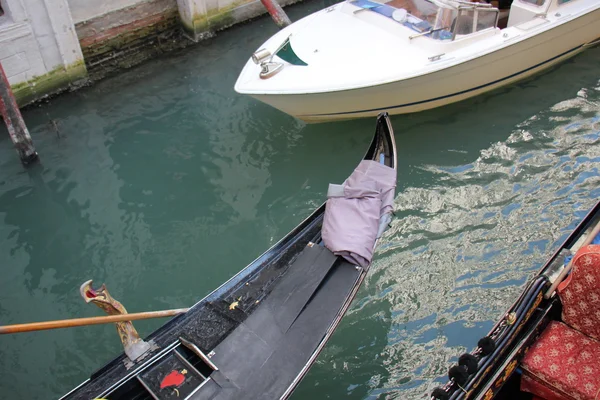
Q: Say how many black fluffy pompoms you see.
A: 4